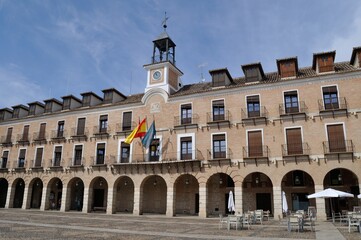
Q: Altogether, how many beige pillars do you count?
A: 12